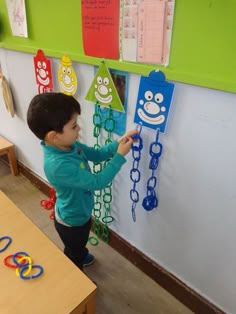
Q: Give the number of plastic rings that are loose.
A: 5